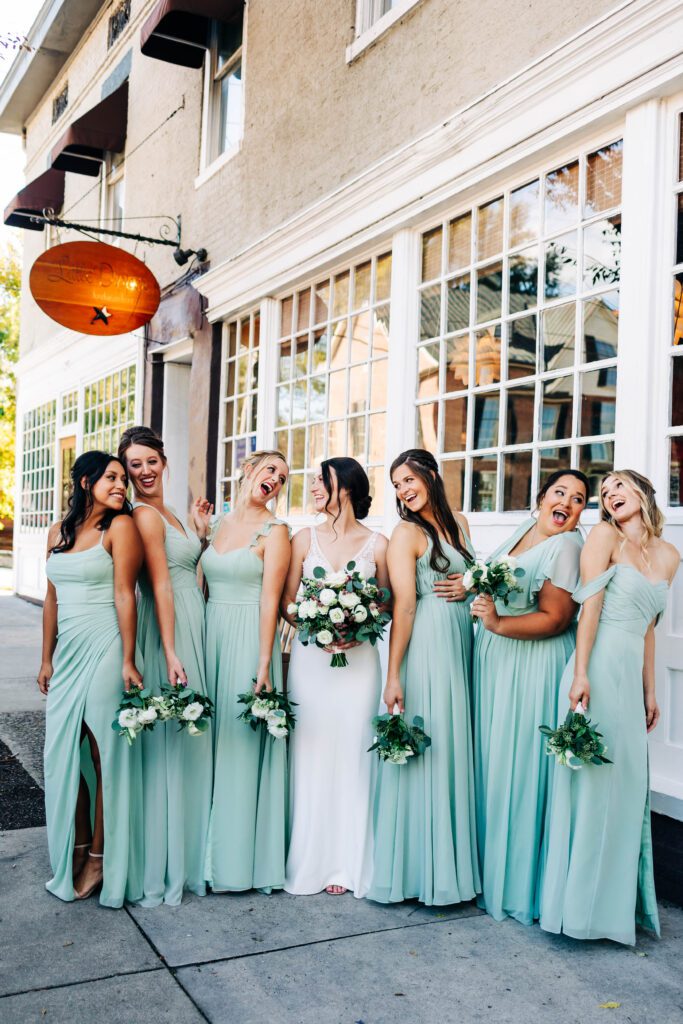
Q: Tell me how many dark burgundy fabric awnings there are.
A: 3